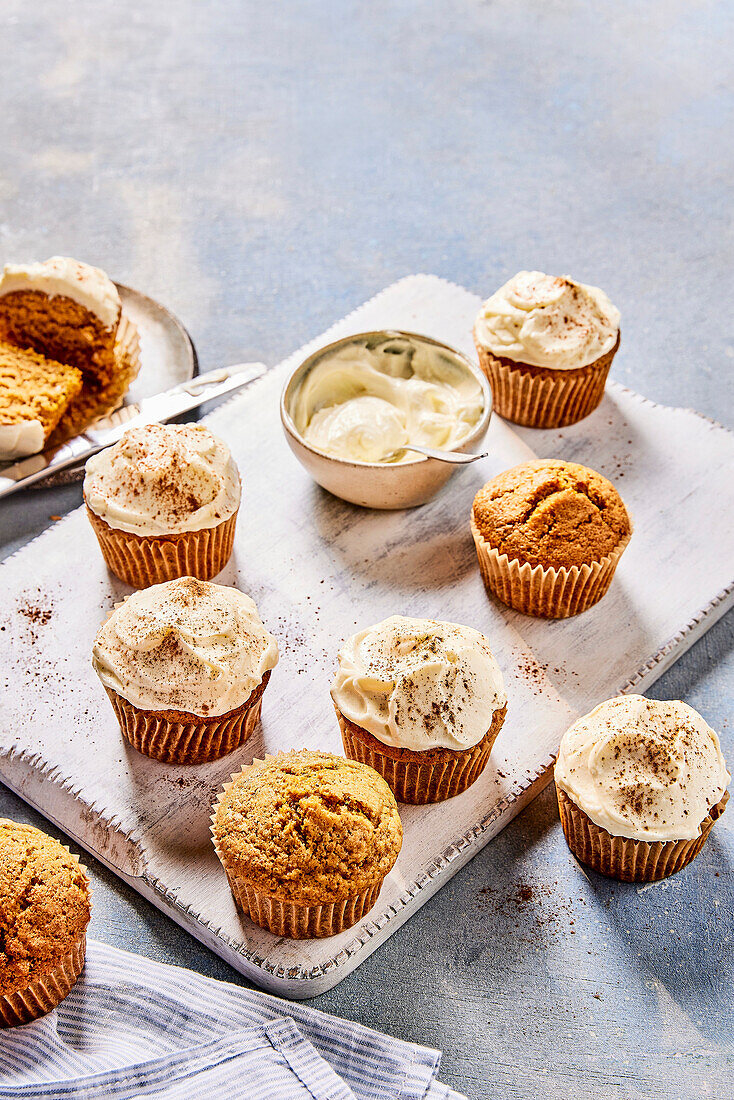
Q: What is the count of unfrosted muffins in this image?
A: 3